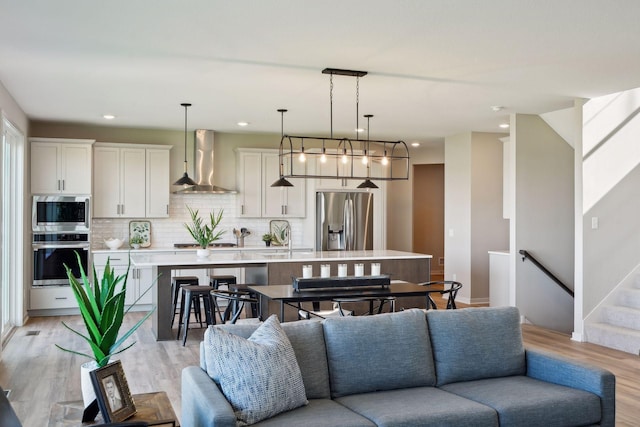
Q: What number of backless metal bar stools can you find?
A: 4